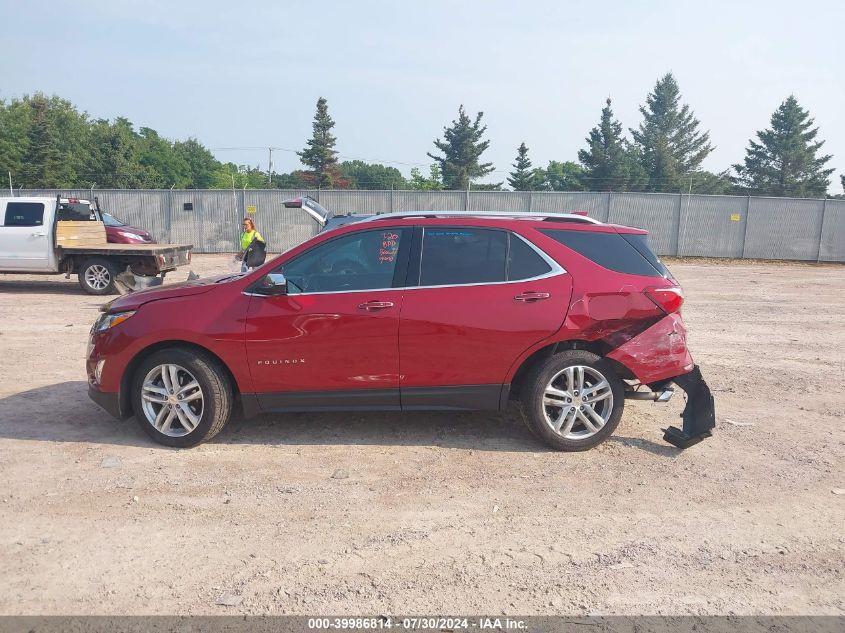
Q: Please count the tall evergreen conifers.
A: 6